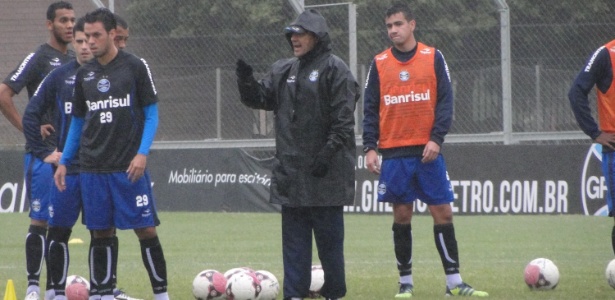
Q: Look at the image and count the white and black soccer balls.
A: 8